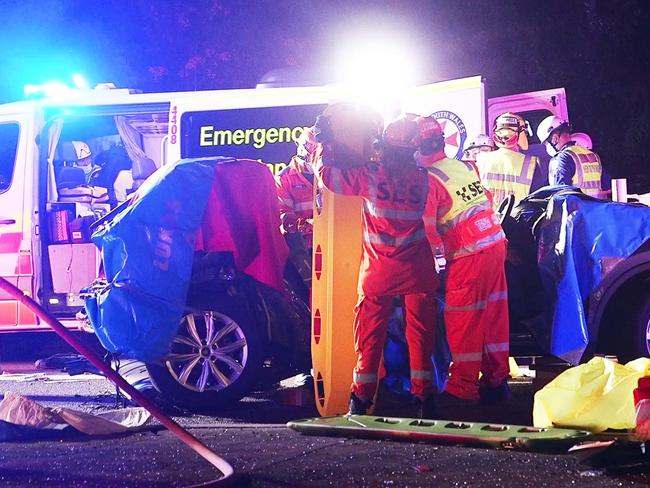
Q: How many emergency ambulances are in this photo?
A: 1